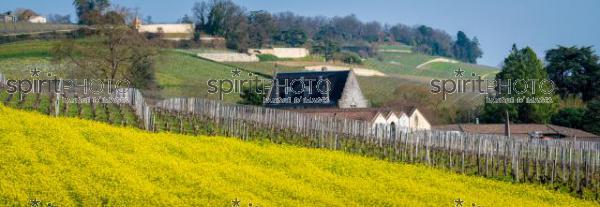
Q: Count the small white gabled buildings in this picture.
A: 4